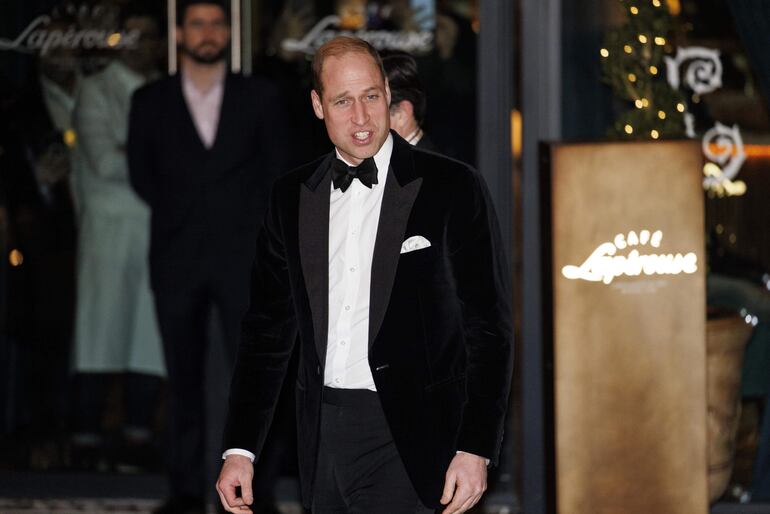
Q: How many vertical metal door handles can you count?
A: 2